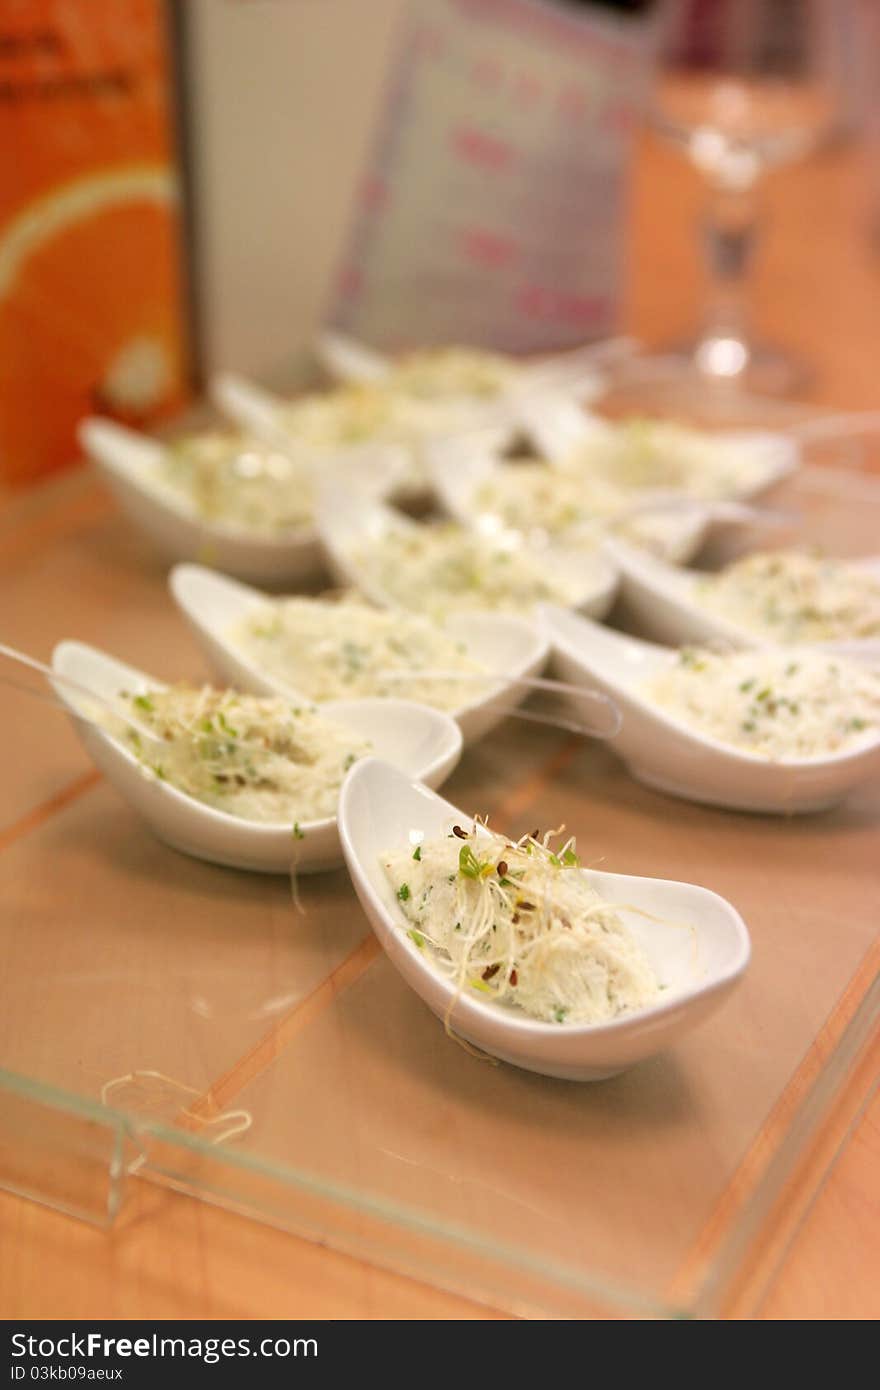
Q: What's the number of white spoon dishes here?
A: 11